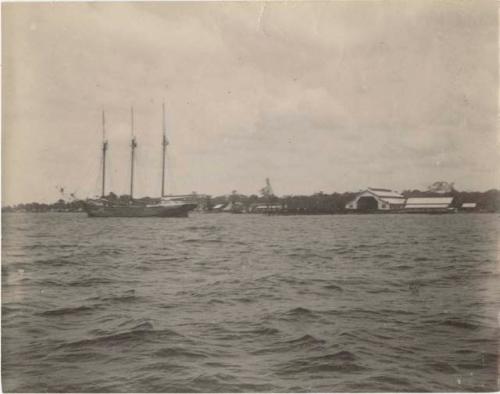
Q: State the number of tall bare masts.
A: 3